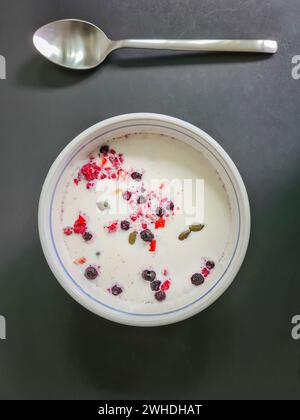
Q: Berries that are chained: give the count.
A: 0